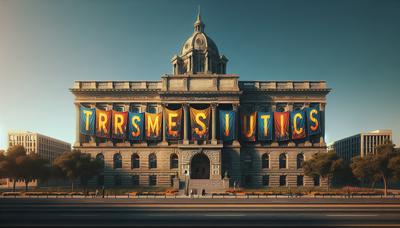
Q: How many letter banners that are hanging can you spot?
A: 13